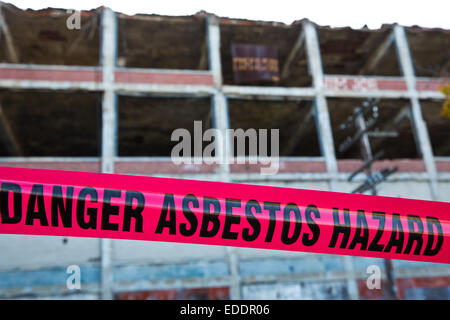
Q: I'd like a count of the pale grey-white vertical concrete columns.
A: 4